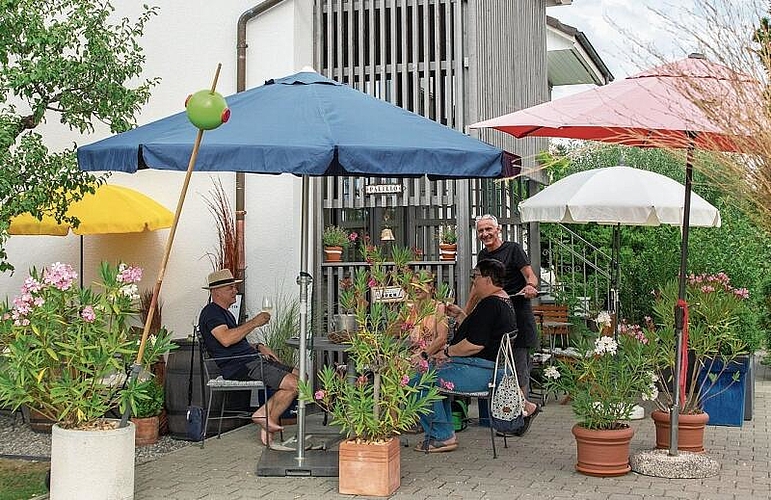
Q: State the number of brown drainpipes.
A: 1